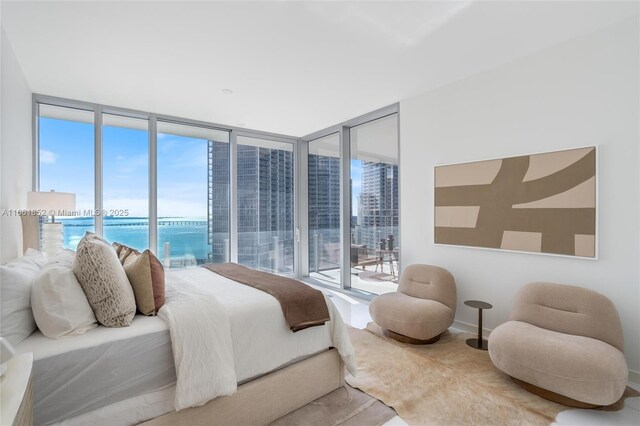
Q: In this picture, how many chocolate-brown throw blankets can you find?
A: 1